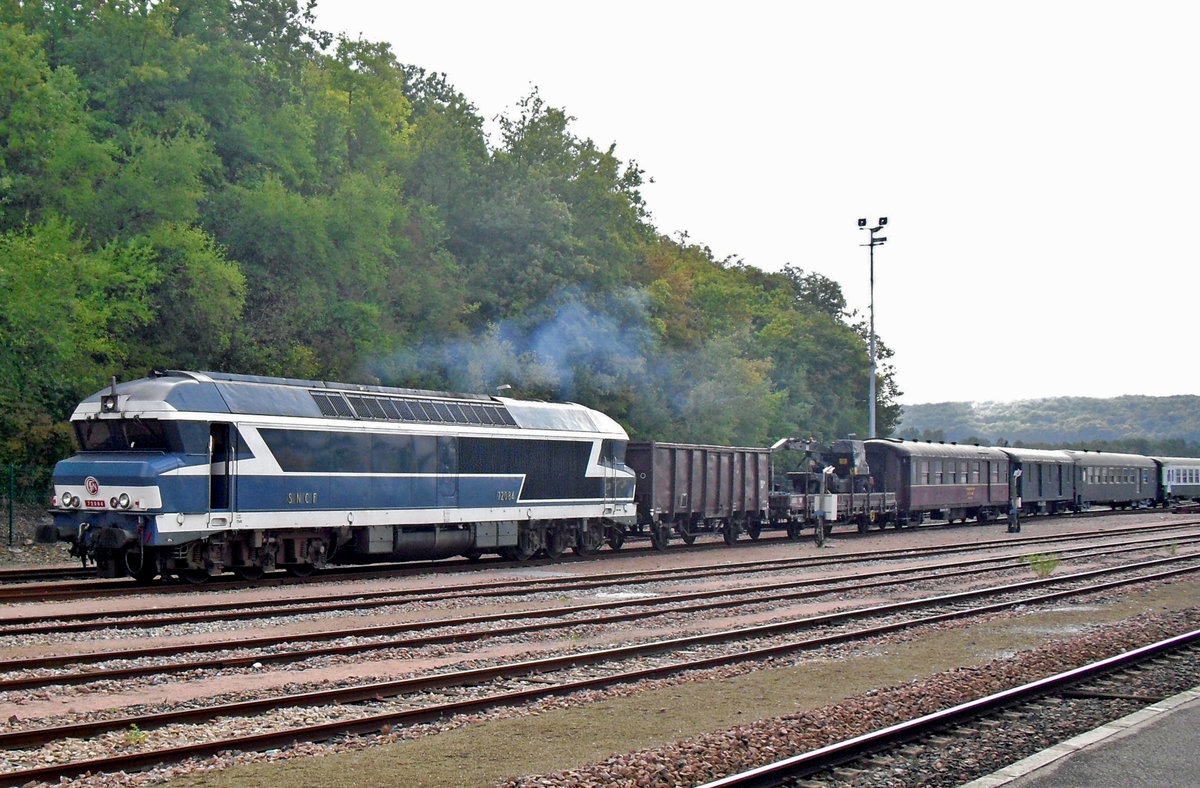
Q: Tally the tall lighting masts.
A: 1